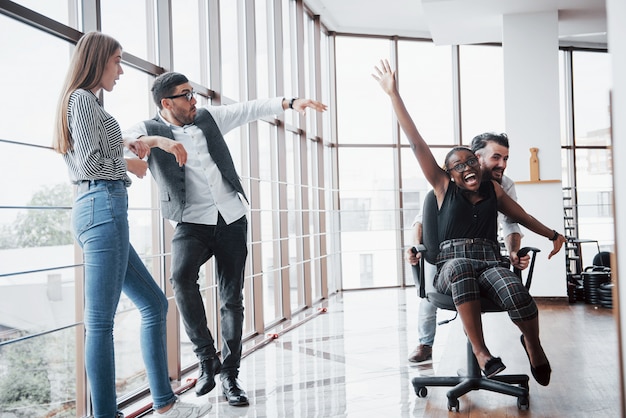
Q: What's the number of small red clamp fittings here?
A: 3